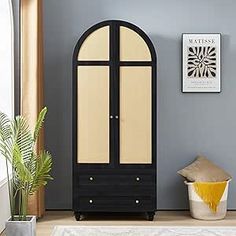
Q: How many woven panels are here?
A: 4